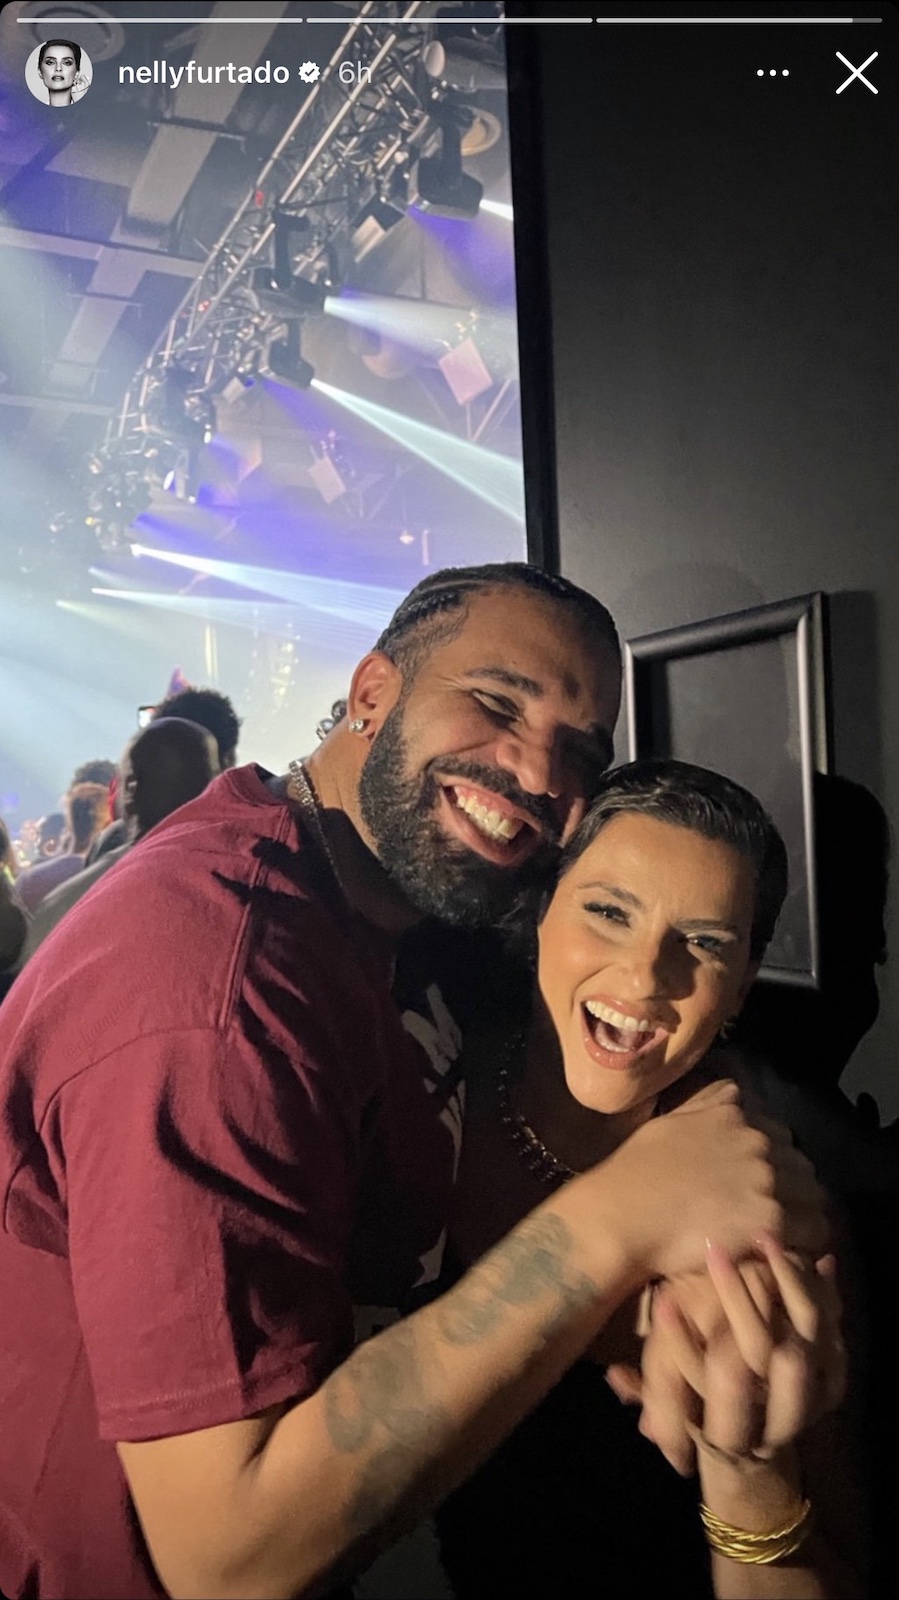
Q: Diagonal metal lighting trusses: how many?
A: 1